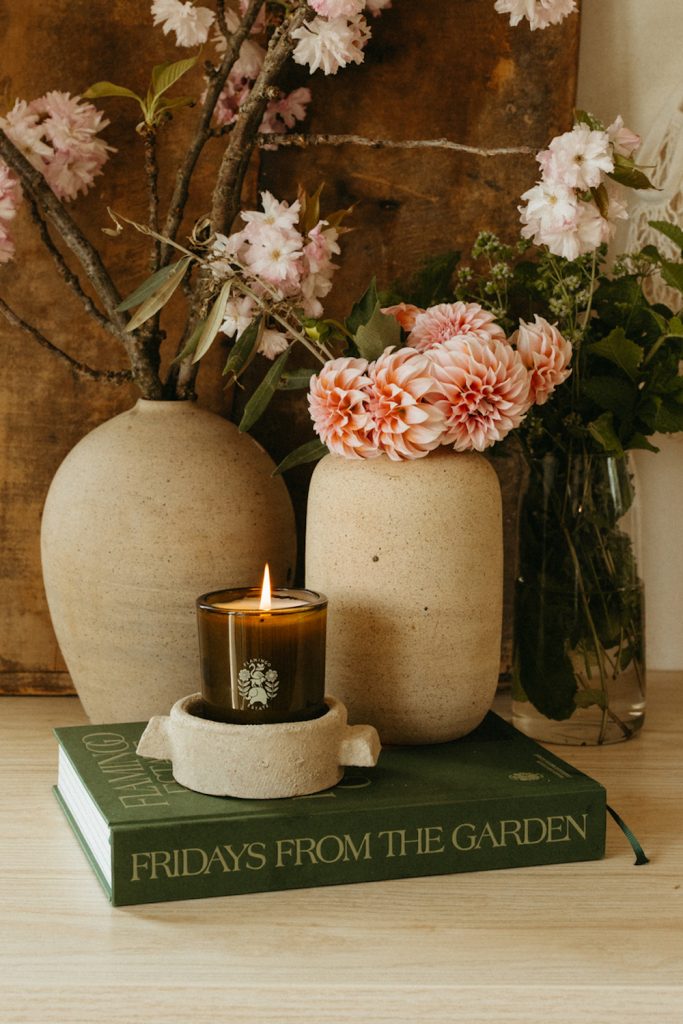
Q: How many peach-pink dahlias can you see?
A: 5